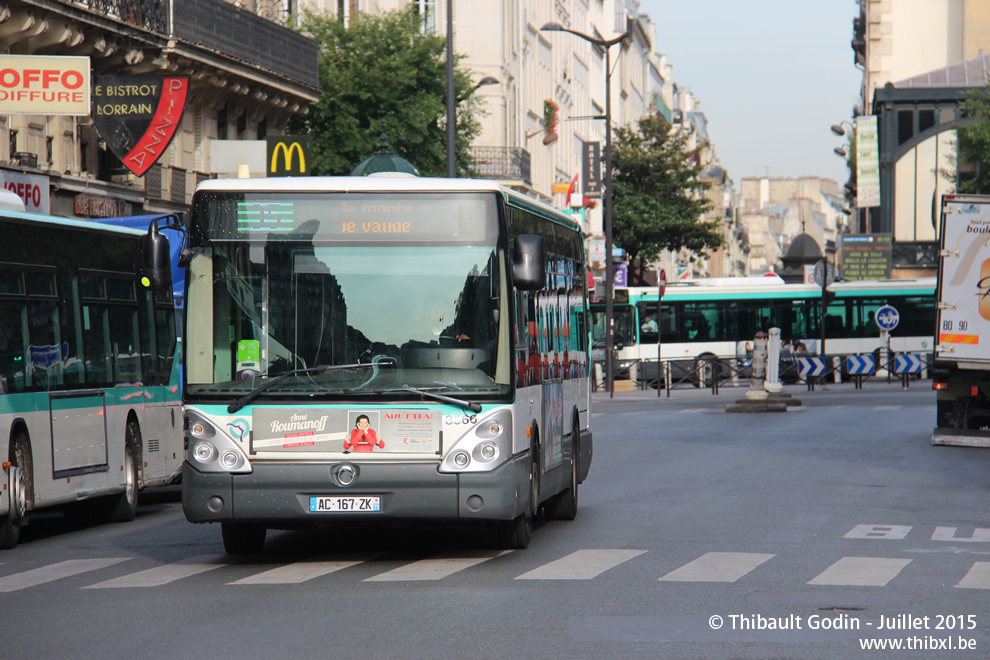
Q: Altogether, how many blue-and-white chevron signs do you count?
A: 3